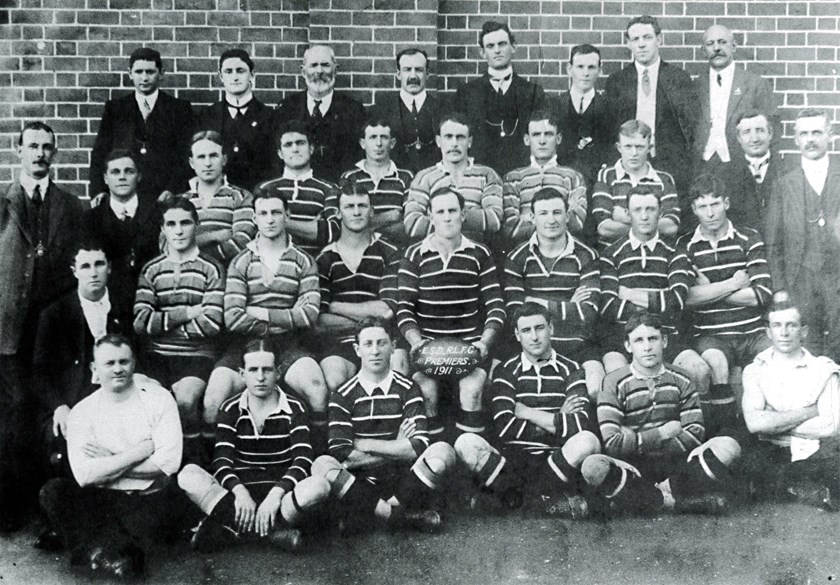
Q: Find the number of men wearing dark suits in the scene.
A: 13